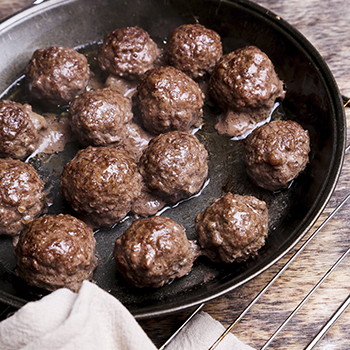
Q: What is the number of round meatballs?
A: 14